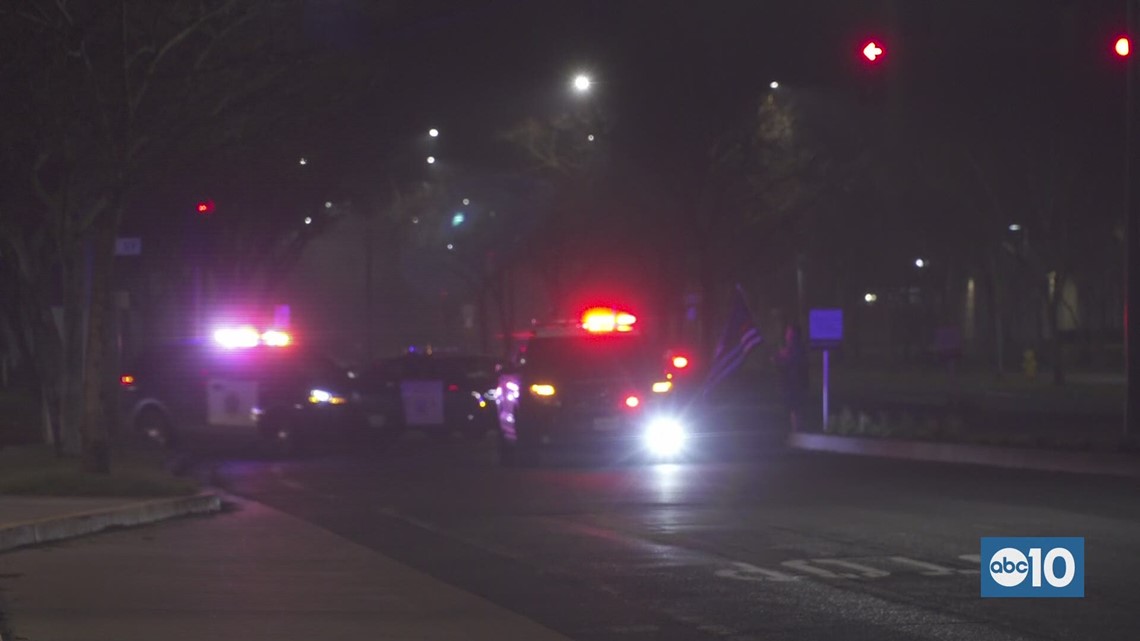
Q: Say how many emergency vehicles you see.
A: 3